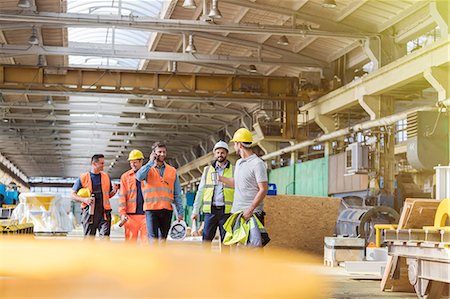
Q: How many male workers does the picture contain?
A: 5